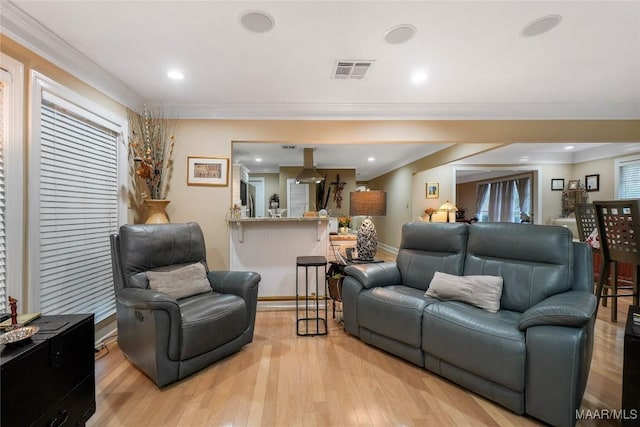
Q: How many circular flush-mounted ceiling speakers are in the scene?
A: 3